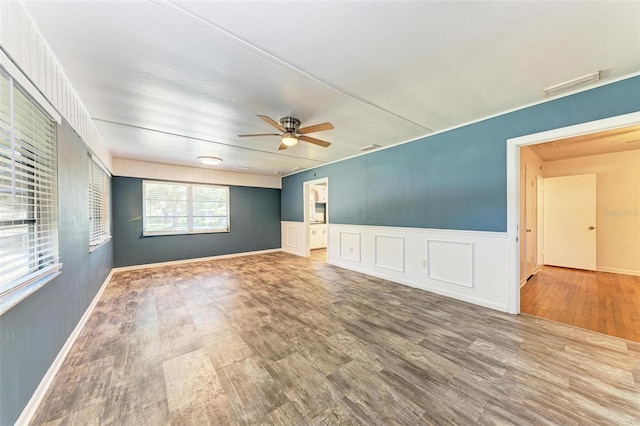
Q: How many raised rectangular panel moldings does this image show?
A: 4